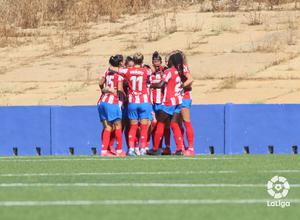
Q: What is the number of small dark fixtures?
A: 8